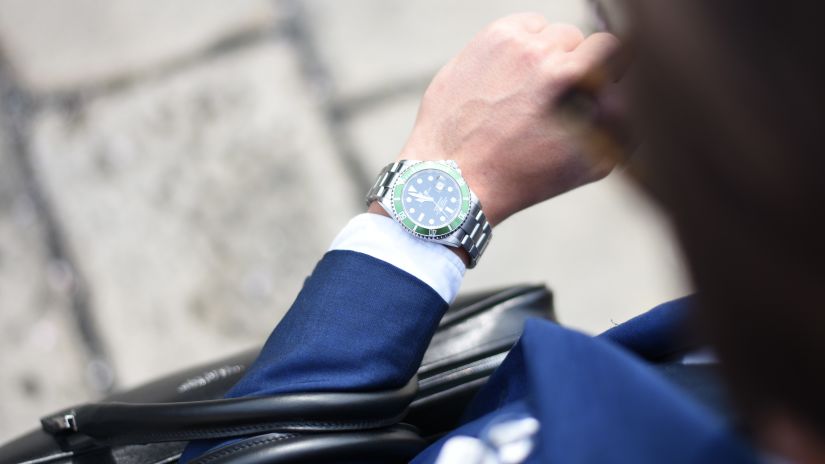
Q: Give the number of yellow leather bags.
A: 0